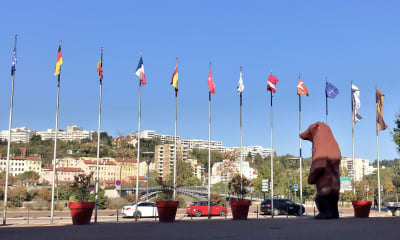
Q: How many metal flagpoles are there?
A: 12